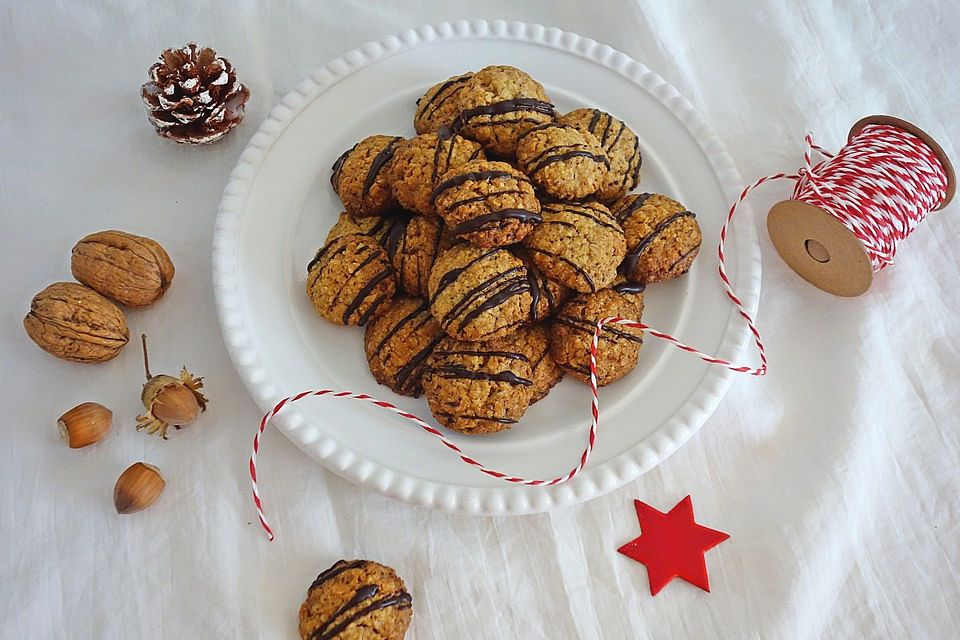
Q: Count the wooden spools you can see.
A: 1